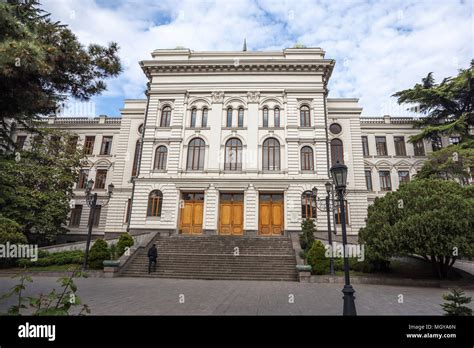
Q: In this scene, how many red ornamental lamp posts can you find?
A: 0